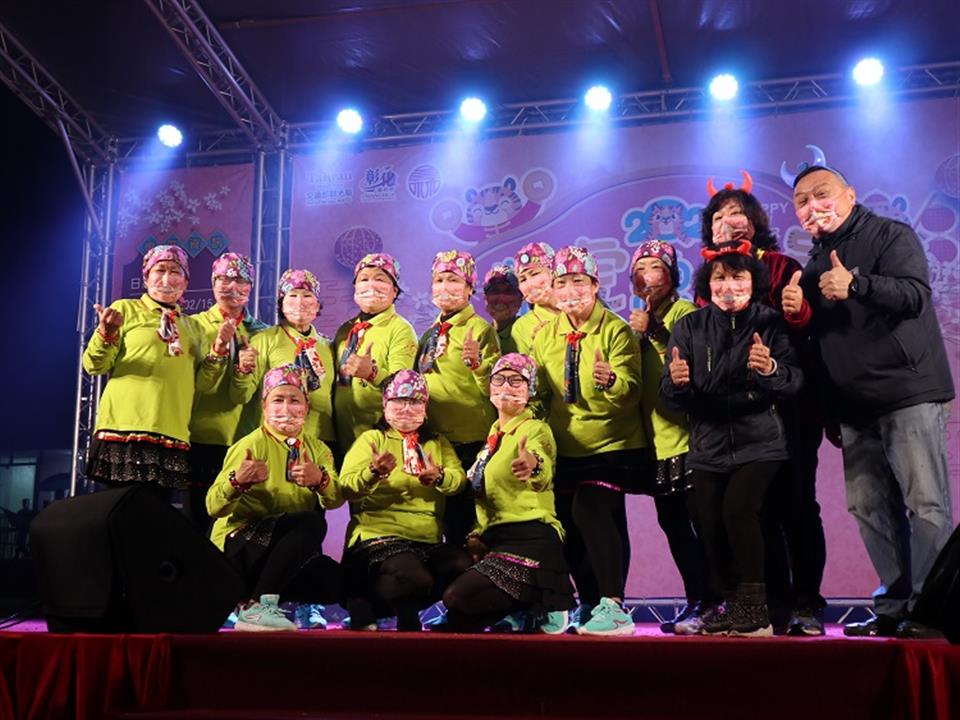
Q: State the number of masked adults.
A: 15